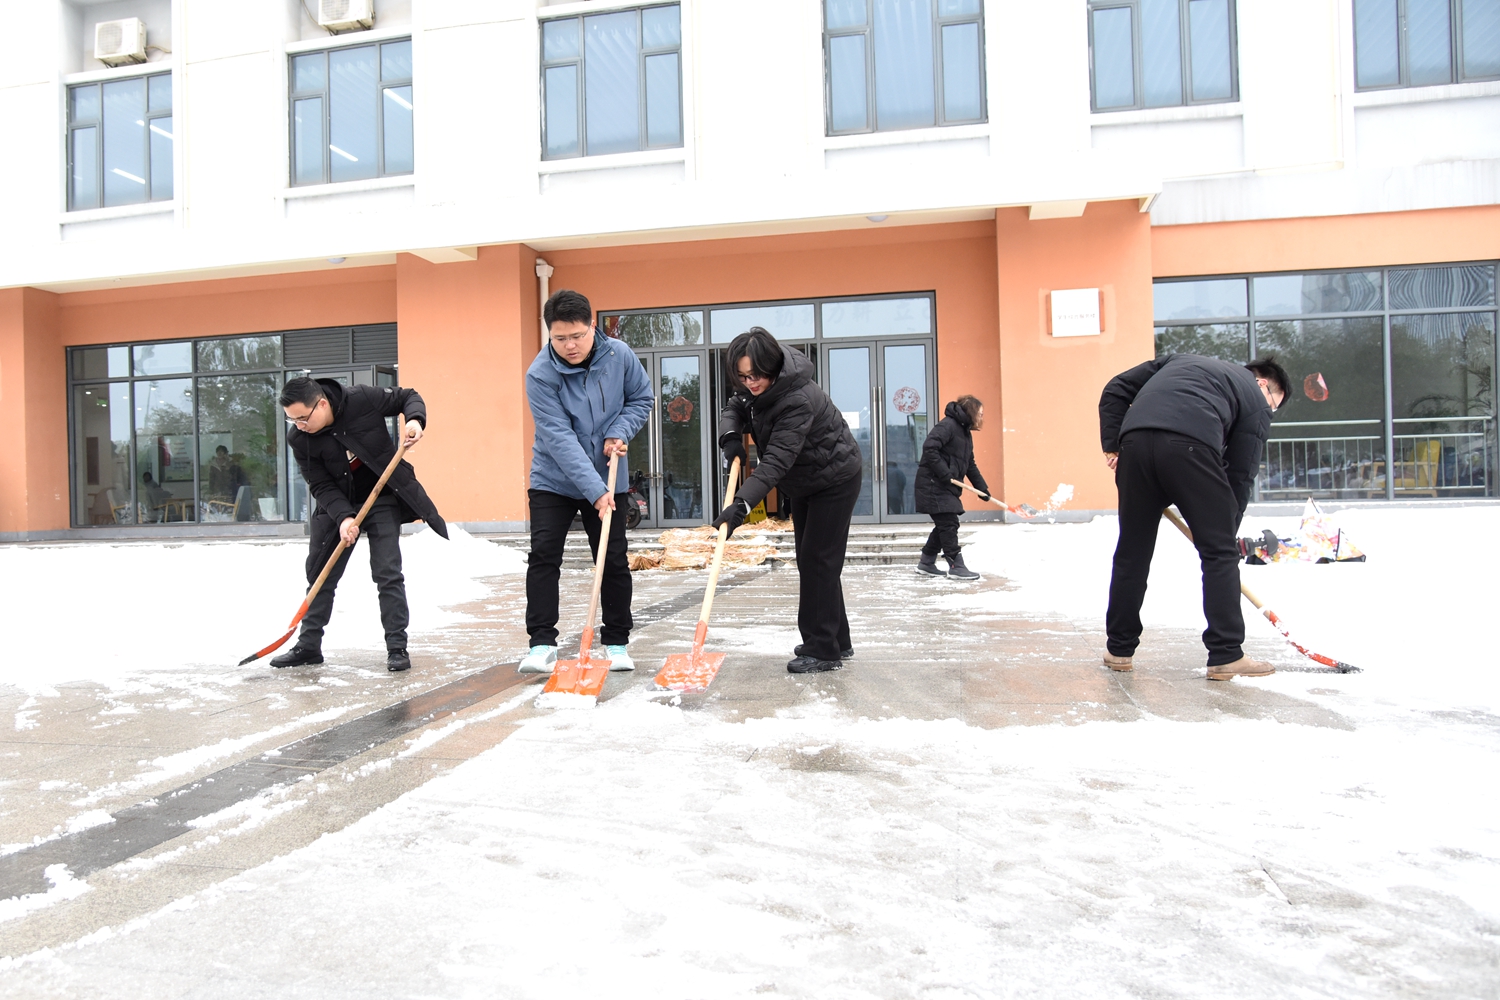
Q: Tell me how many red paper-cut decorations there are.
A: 3